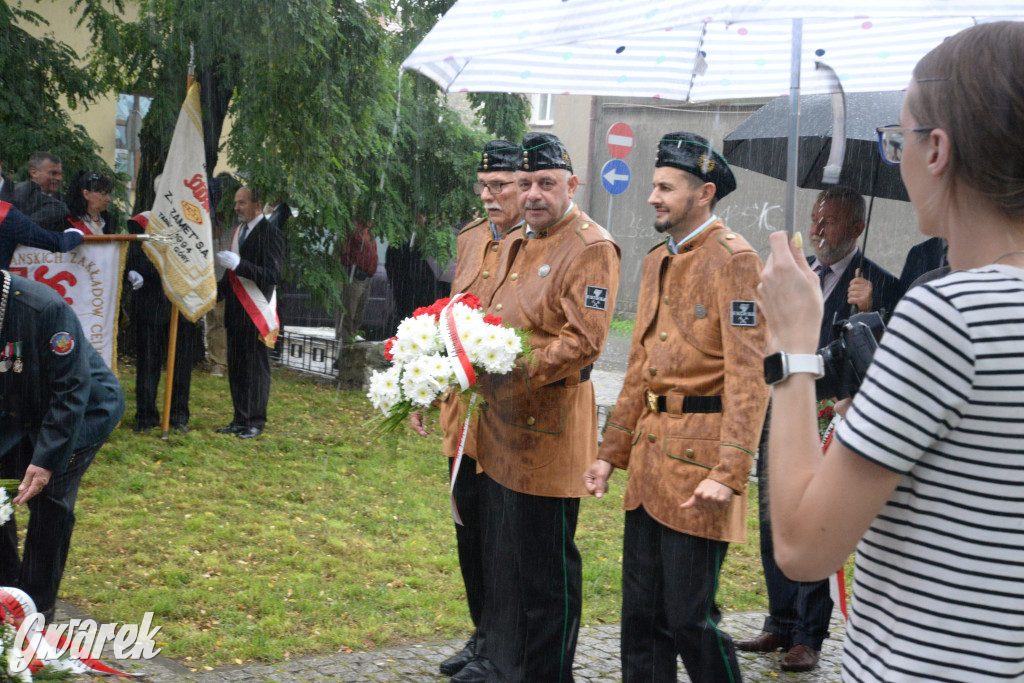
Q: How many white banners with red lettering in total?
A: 2